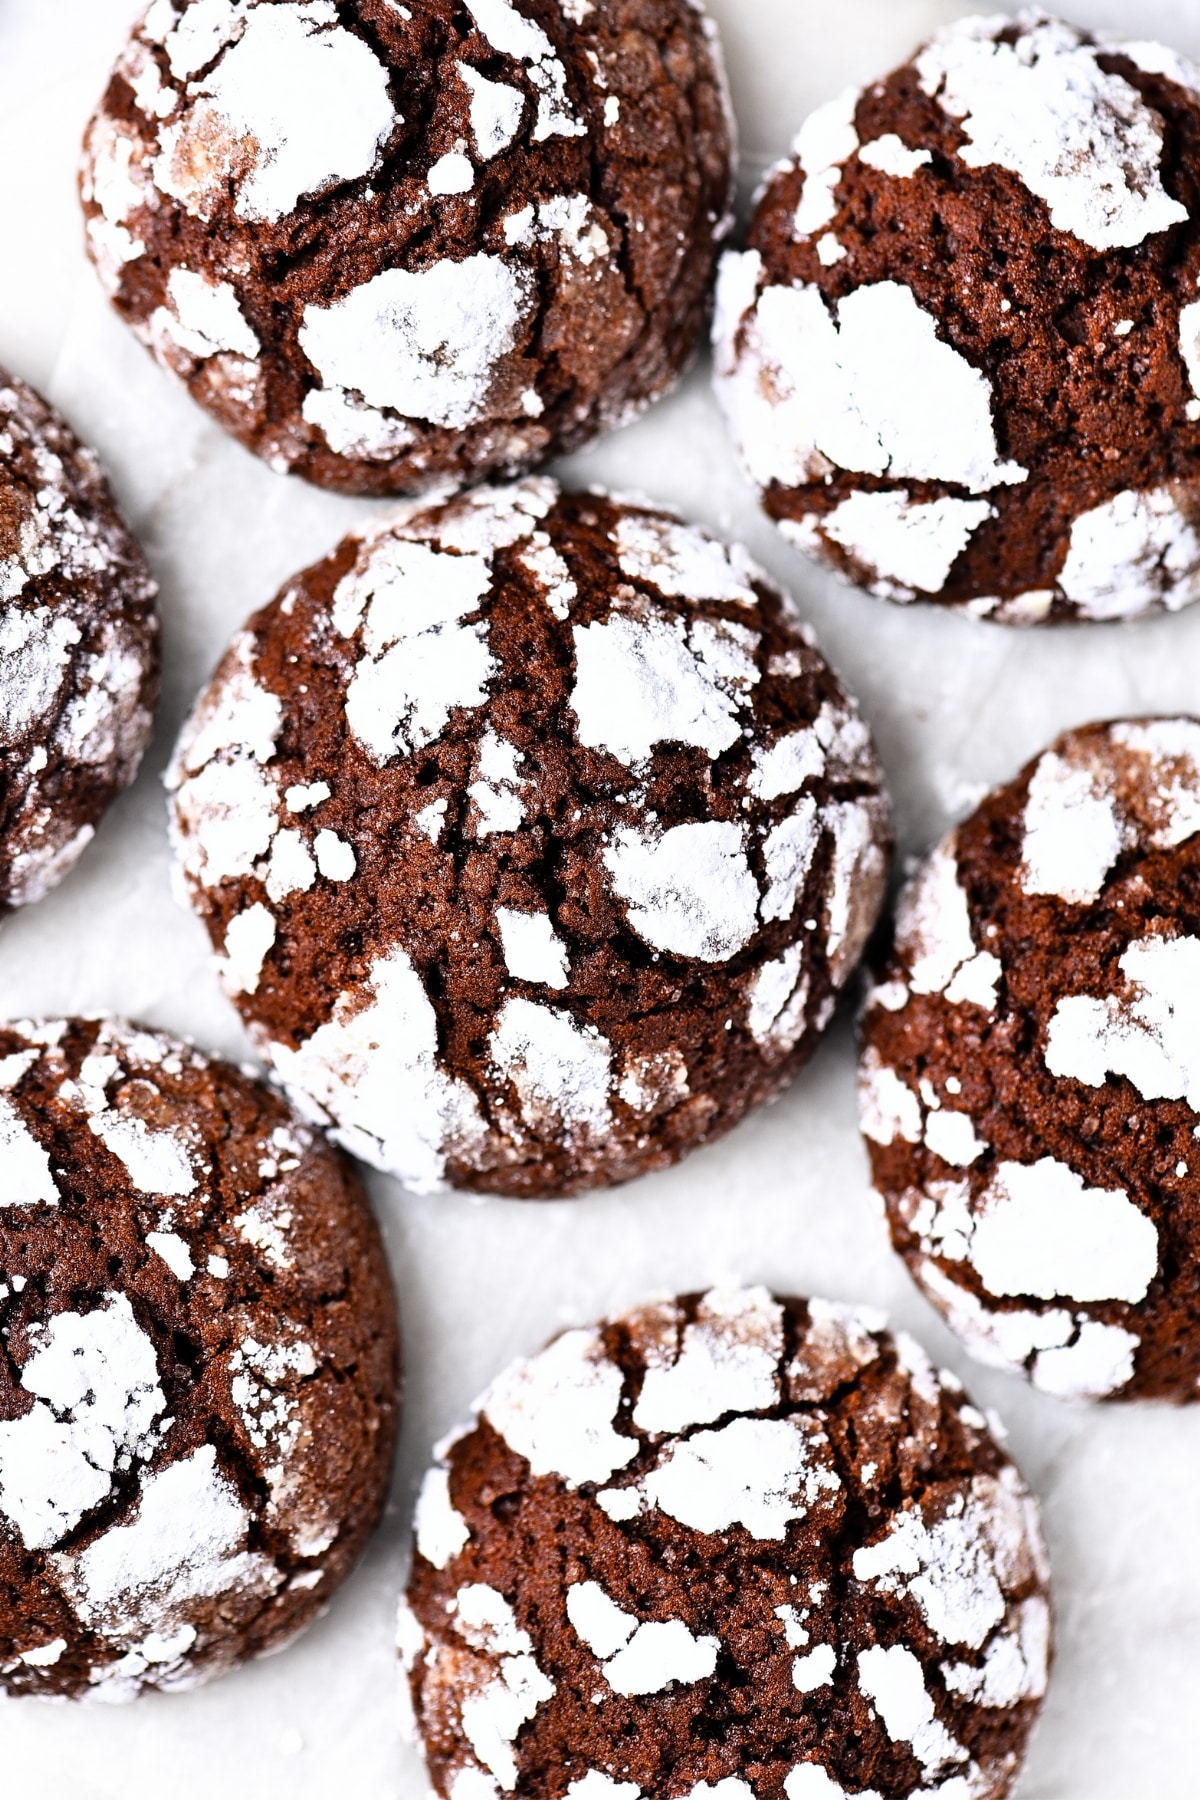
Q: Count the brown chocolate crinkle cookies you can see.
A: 7